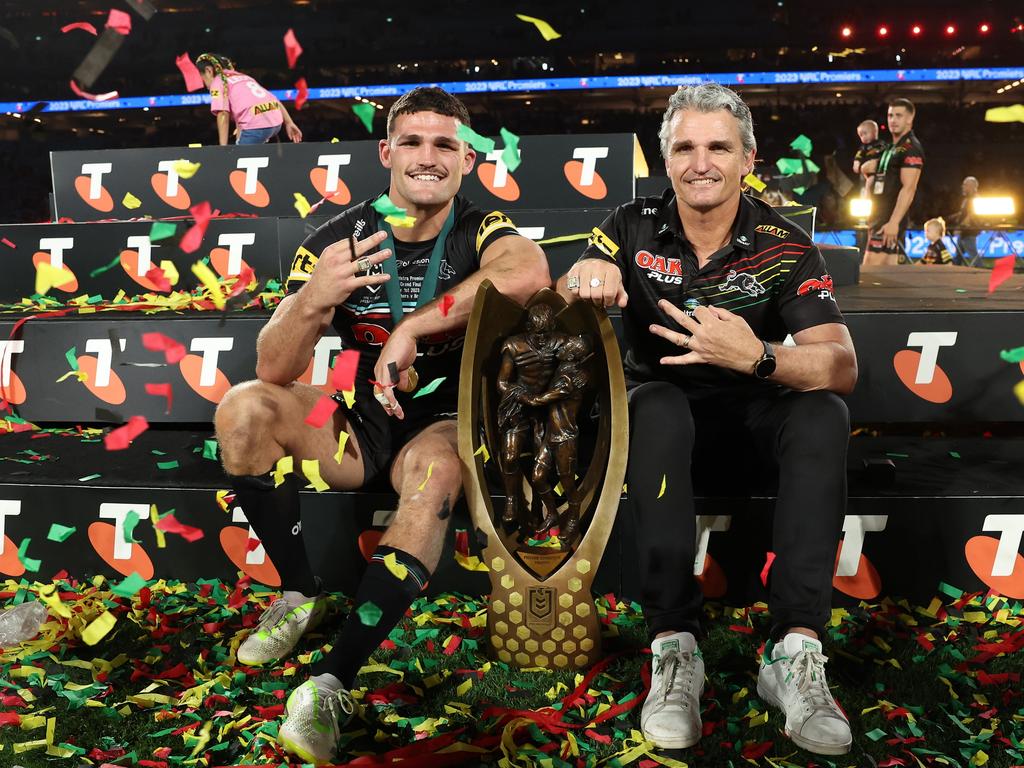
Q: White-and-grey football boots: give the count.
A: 2